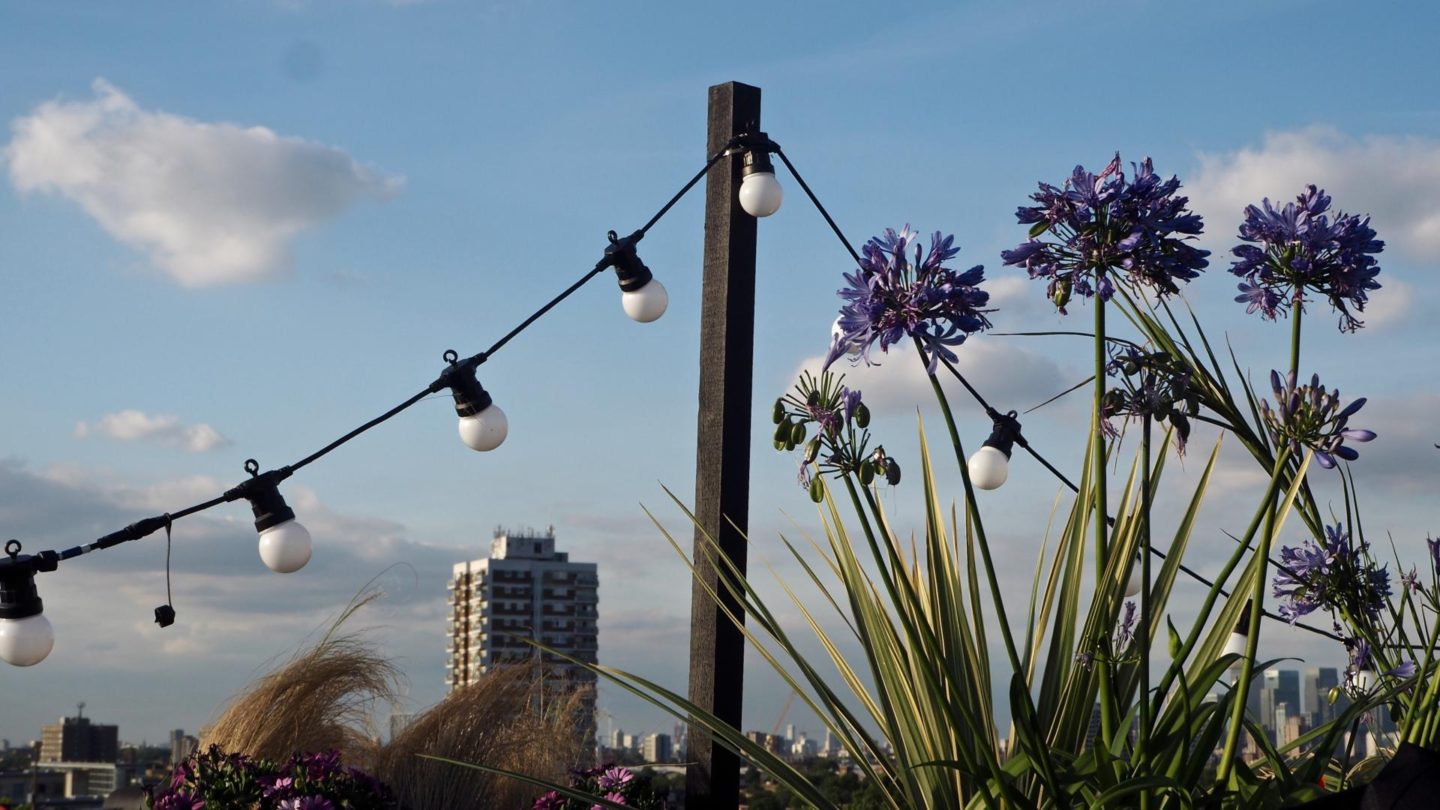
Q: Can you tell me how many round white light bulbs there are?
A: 10